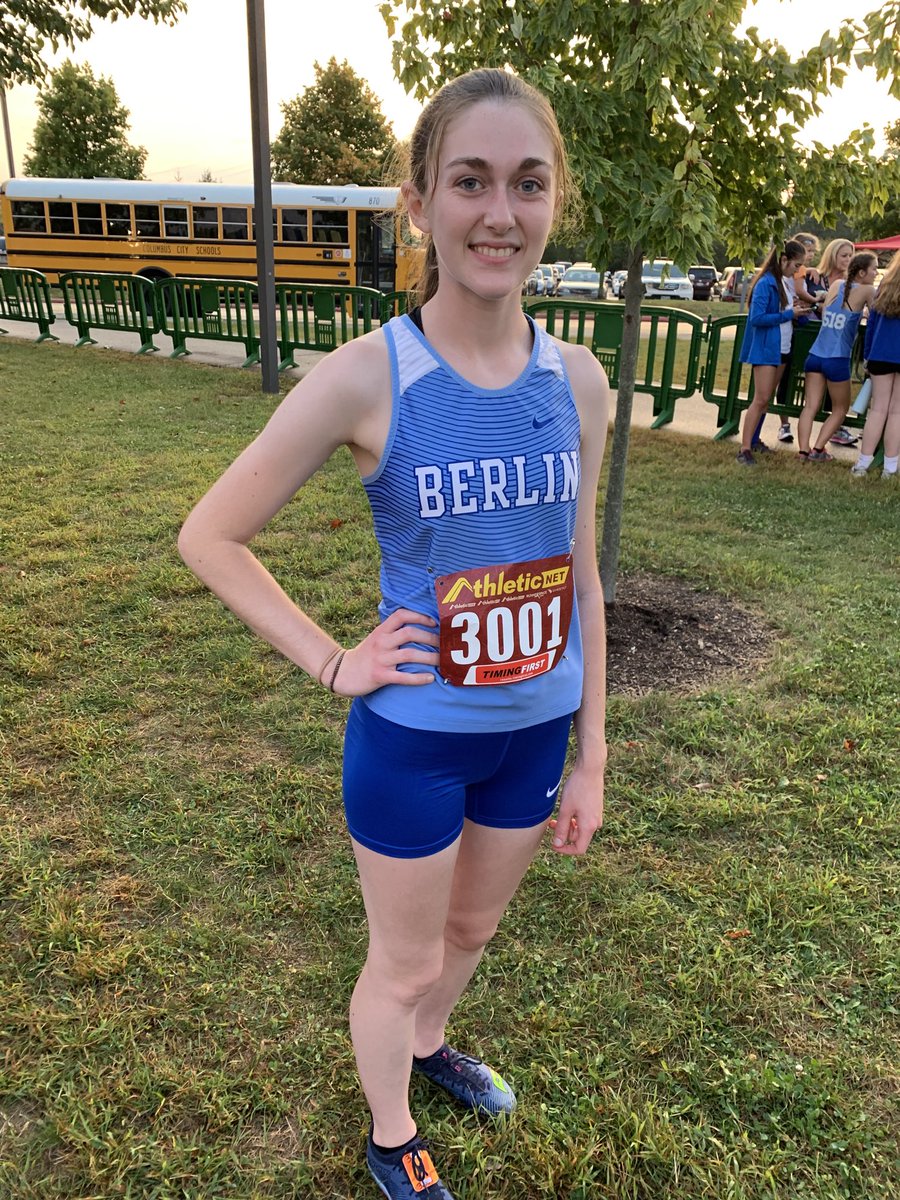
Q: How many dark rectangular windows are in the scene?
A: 11